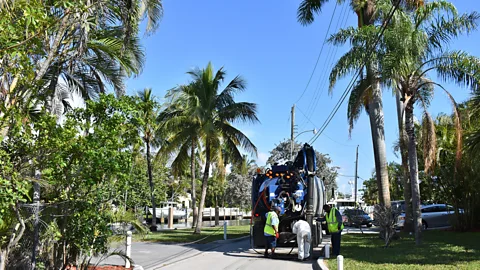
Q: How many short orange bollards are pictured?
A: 0